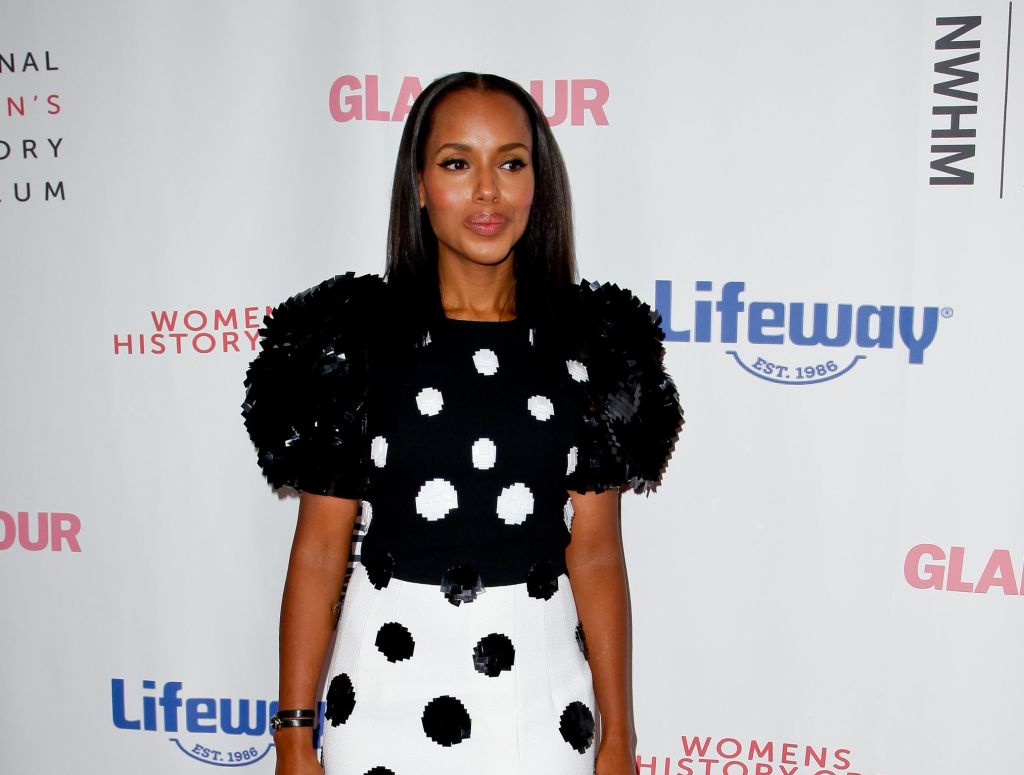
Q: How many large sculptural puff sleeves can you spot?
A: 2